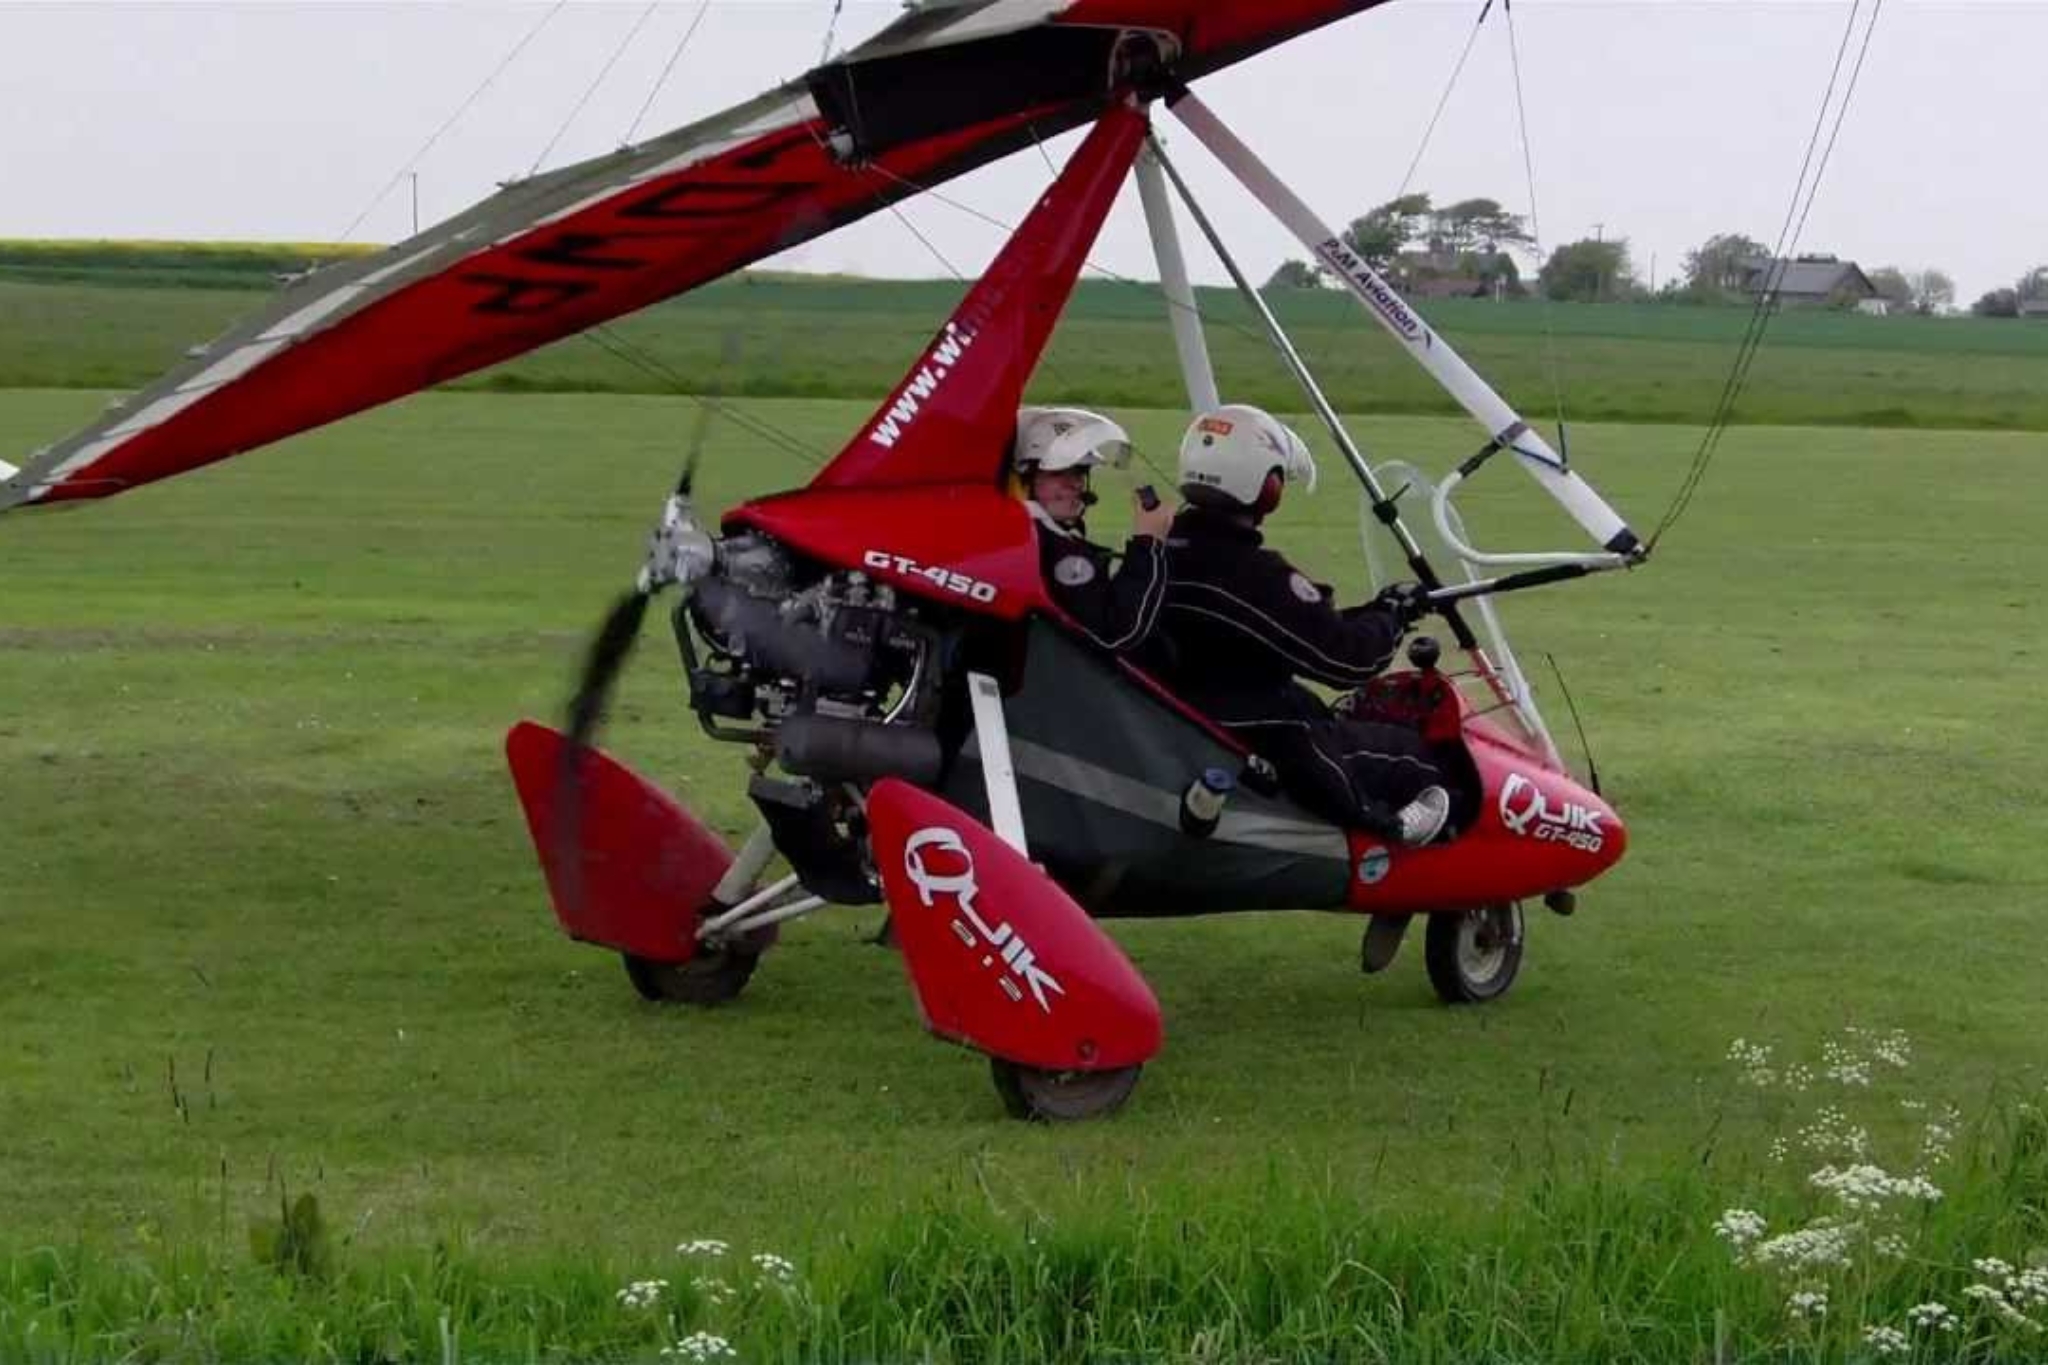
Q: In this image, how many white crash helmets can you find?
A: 2